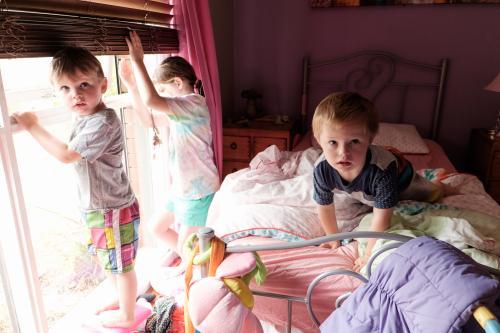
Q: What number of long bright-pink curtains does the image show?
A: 1